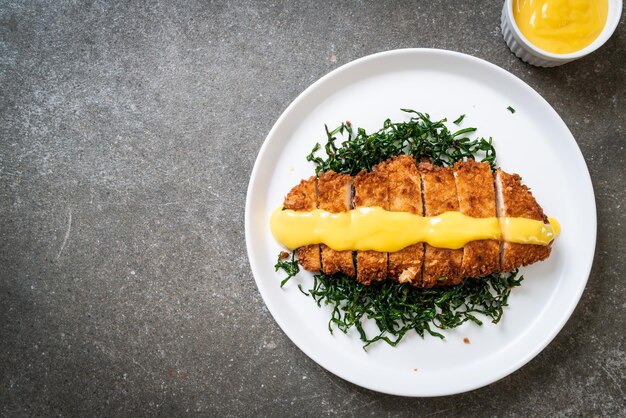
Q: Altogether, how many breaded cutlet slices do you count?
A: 7